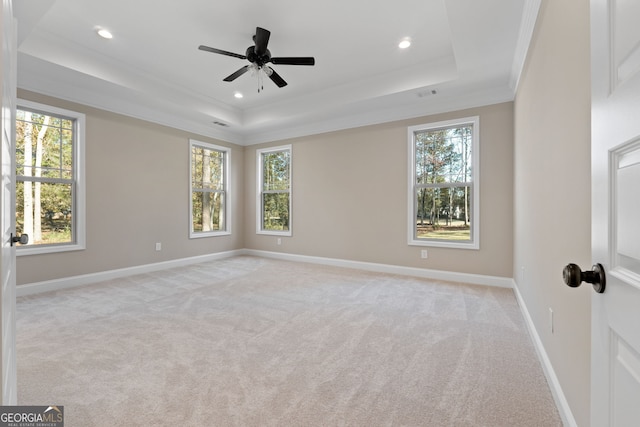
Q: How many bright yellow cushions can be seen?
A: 0